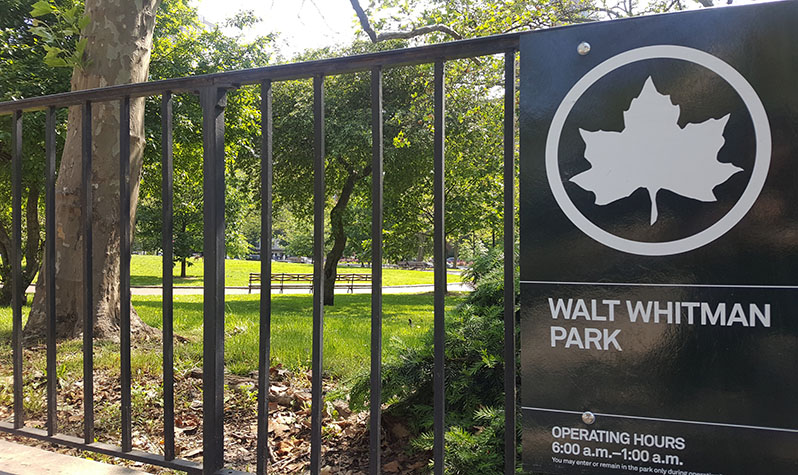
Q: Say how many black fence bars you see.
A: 11